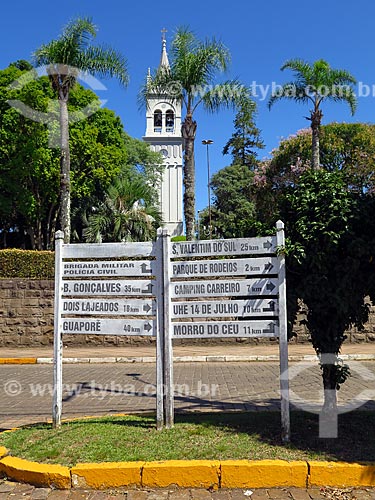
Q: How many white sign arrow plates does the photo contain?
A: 9